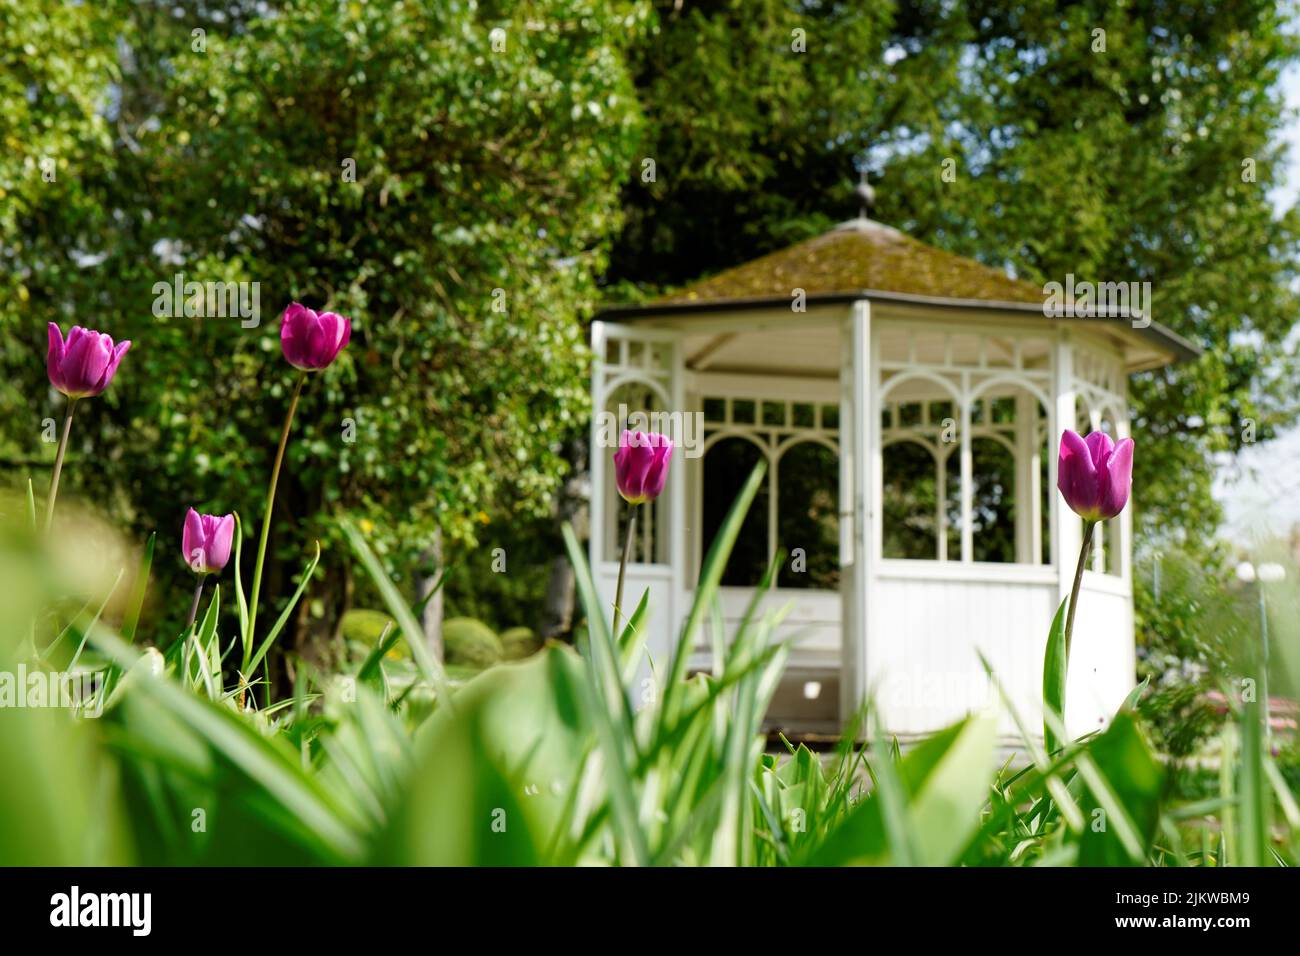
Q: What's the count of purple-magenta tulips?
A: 5